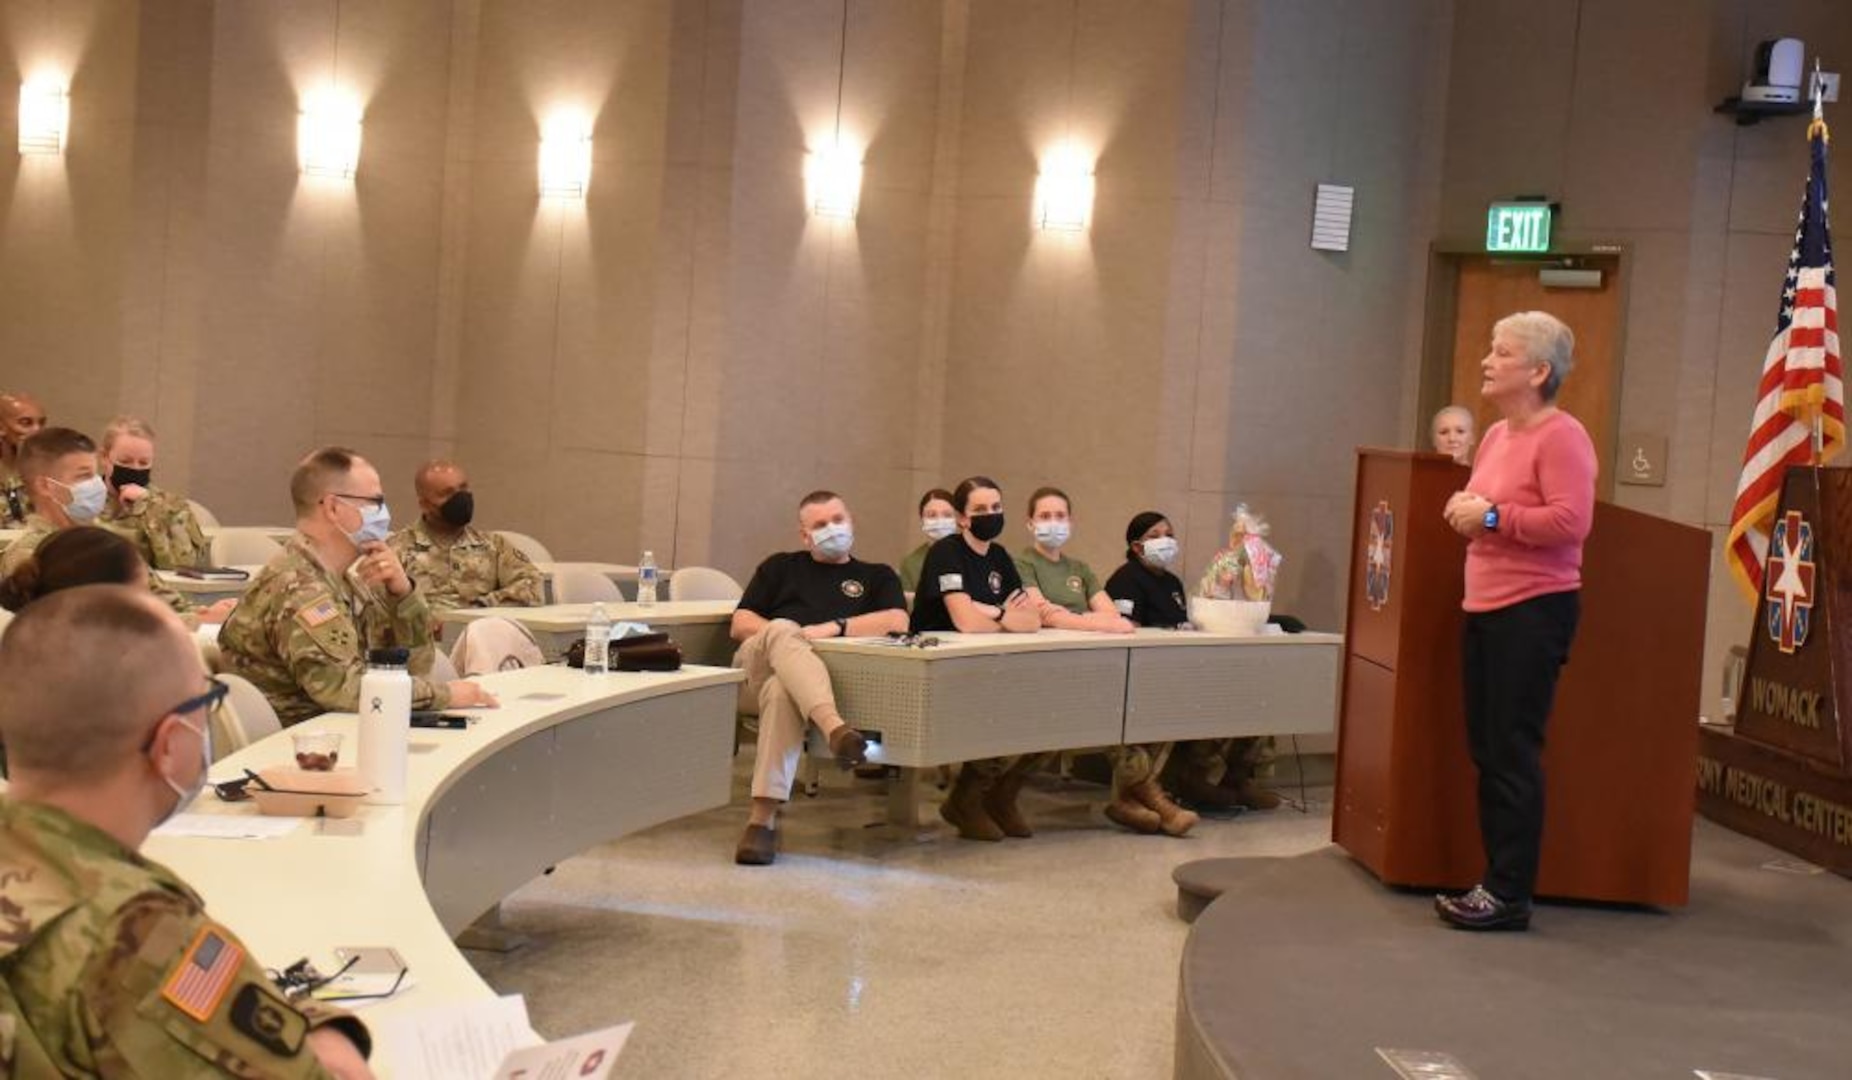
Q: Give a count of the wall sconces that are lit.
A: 5